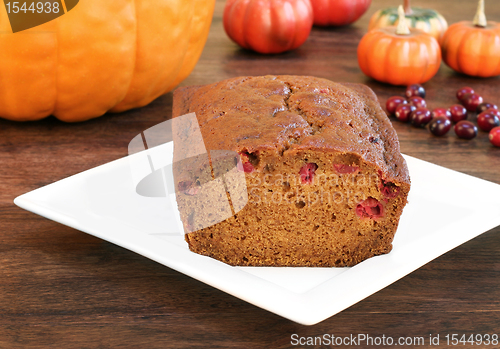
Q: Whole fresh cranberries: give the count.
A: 15